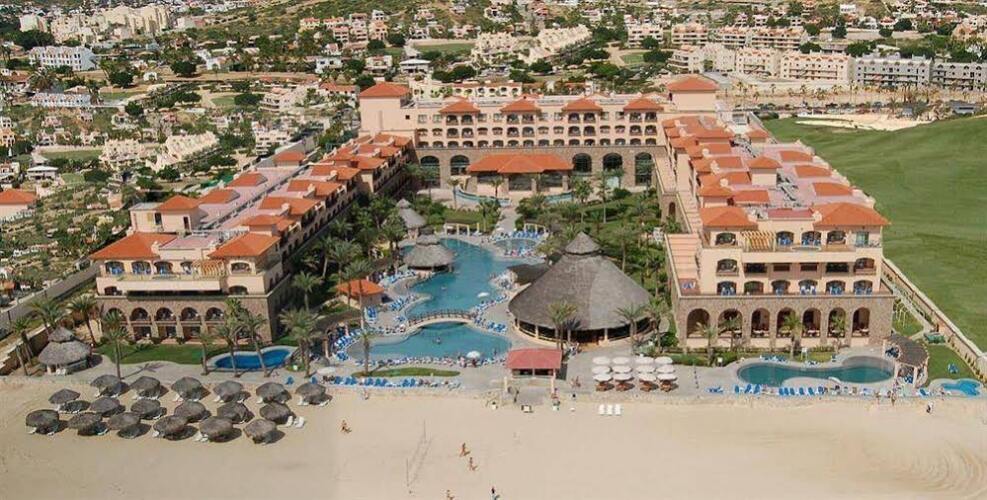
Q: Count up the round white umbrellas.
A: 15